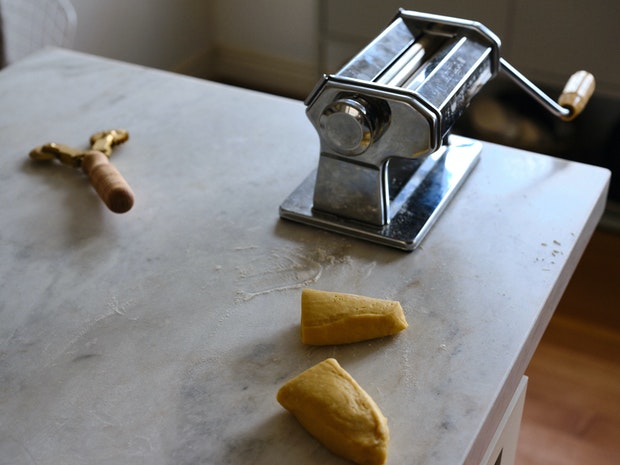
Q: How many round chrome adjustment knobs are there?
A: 1